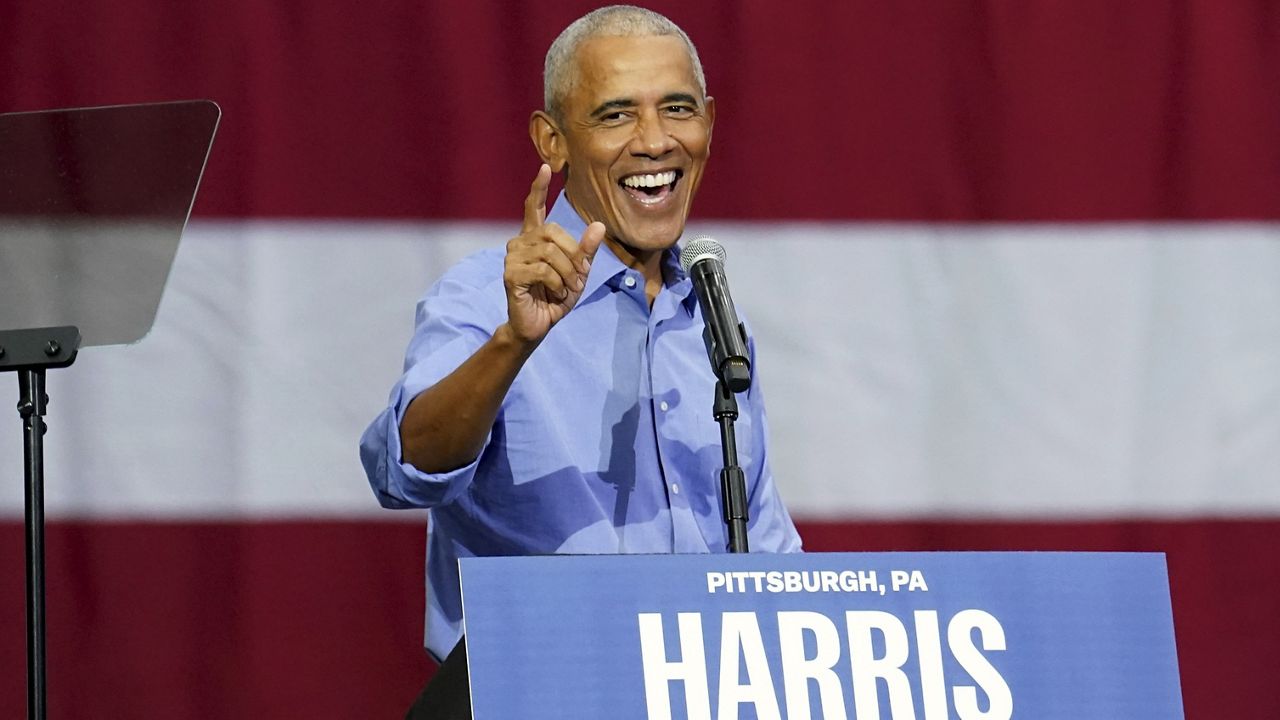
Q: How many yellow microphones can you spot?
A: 0